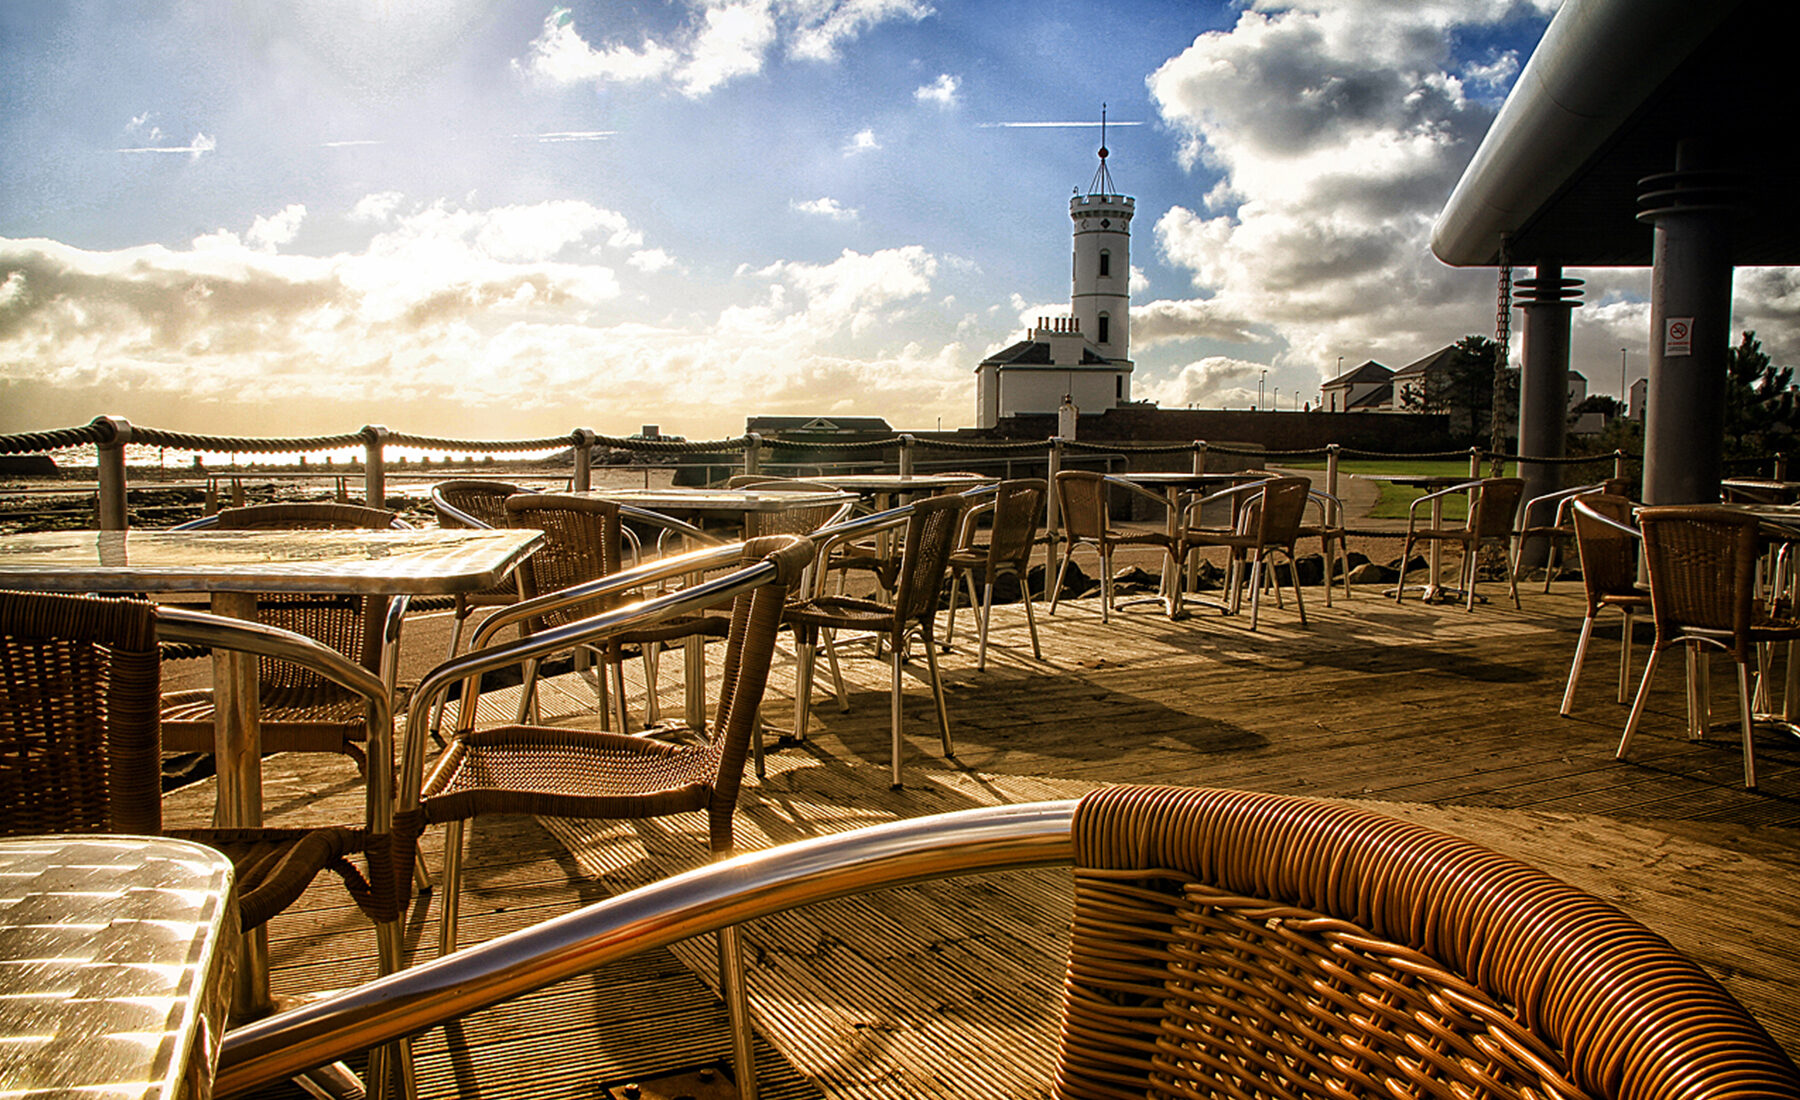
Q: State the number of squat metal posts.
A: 11